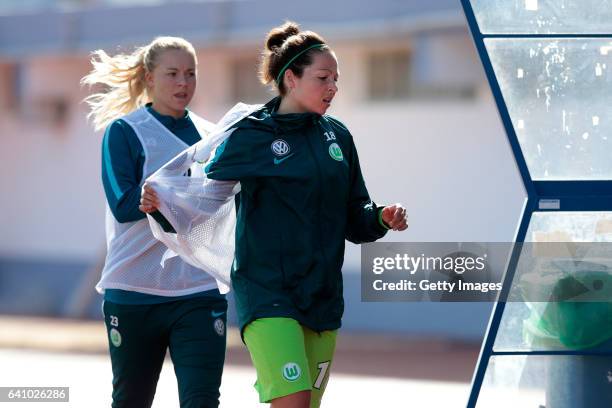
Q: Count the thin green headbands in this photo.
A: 1